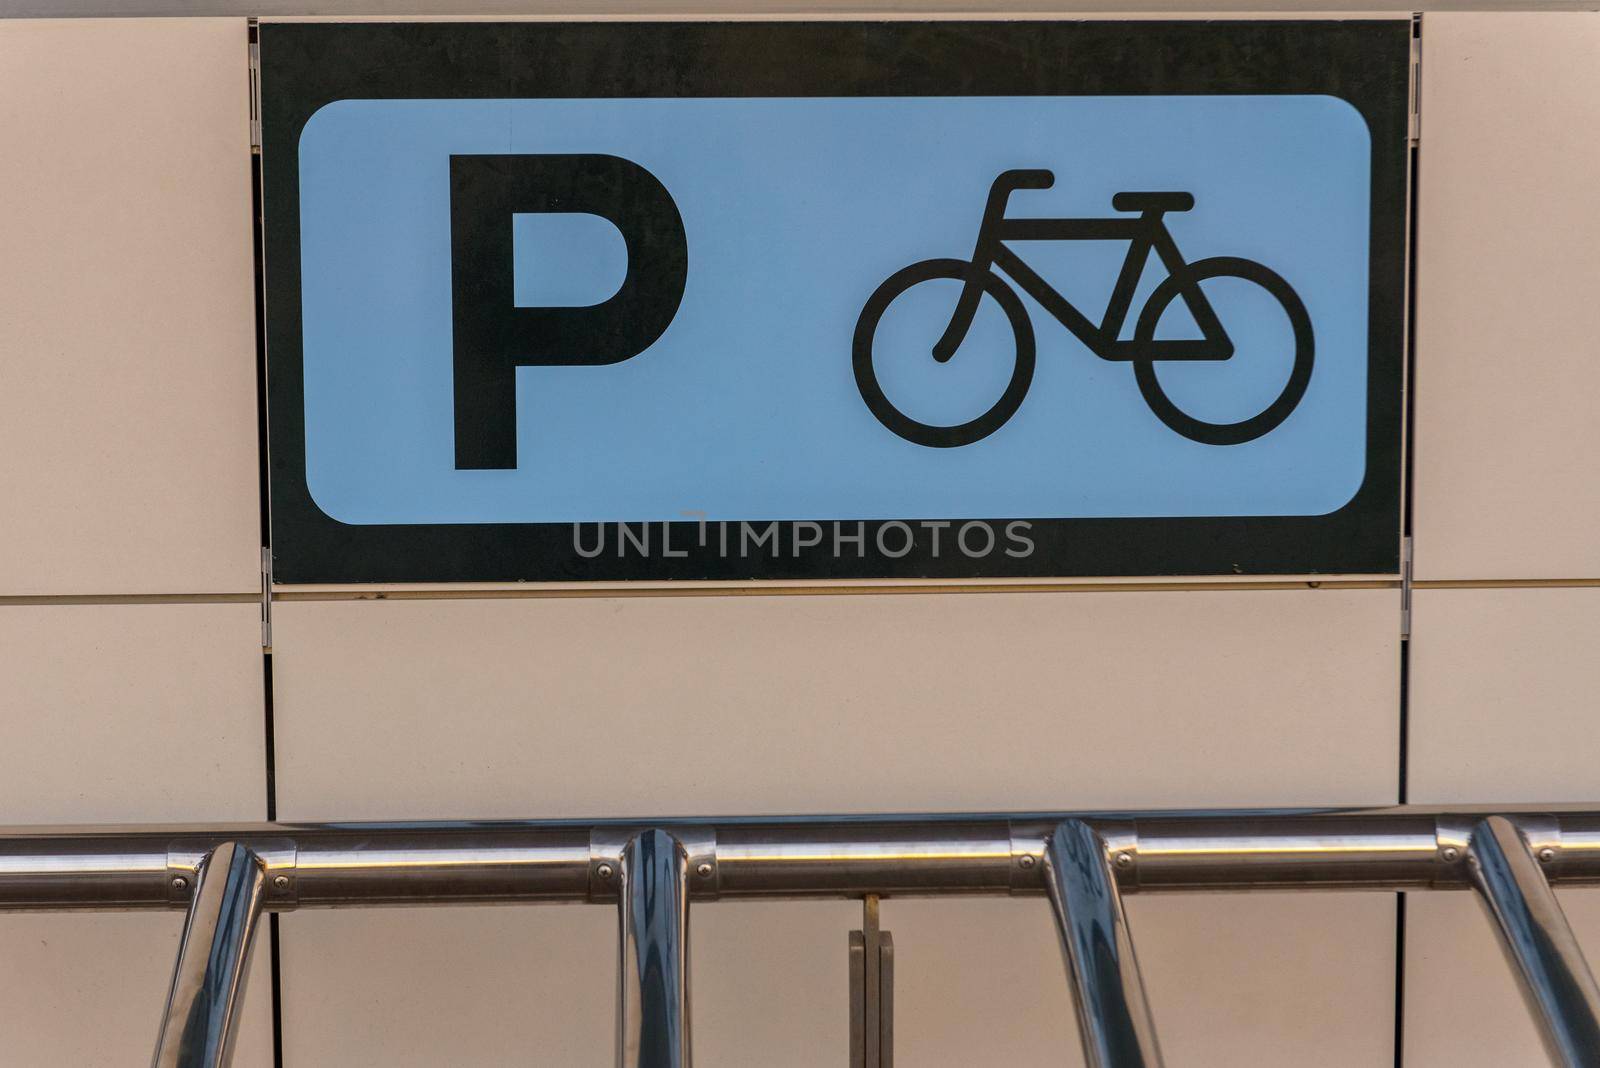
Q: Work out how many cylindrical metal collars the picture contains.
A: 4